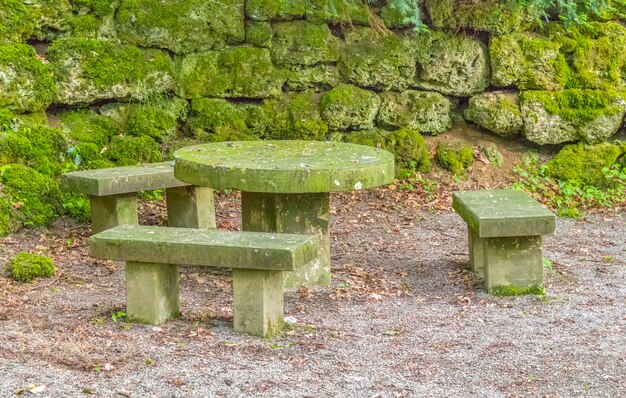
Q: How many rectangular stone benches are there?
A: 3